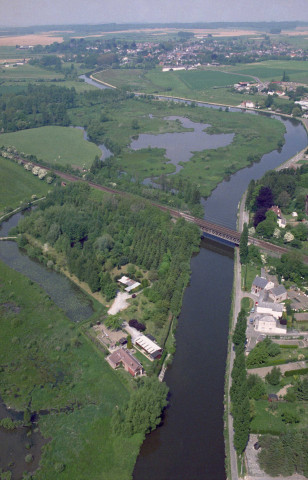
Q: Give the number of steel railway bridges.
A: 1